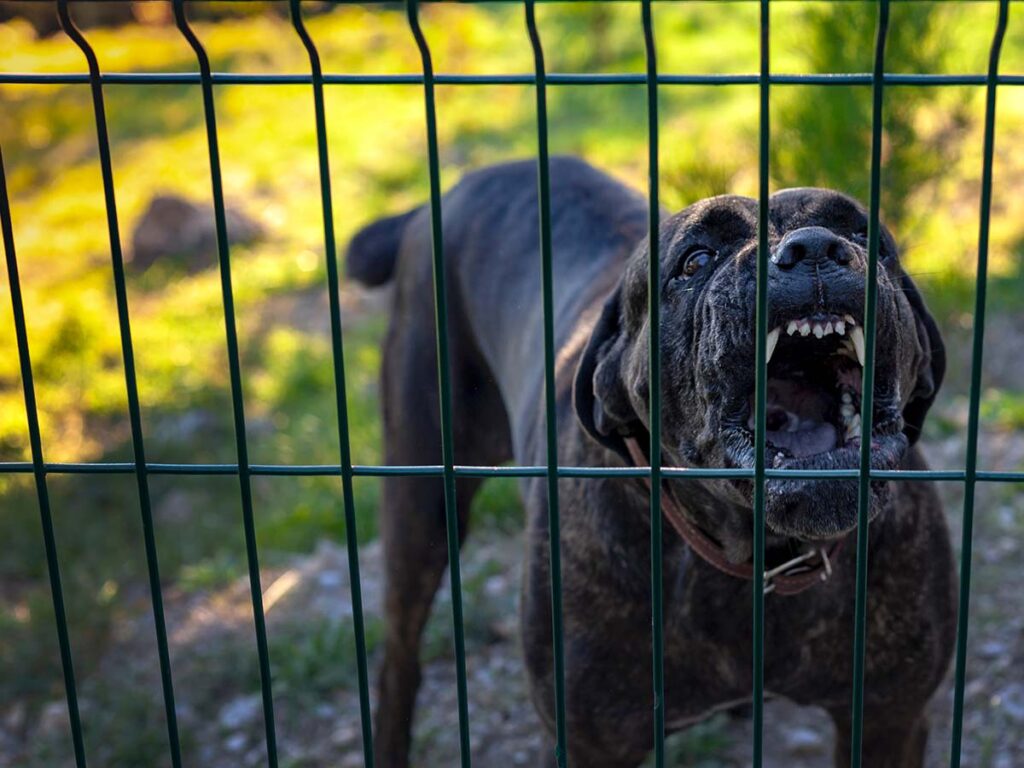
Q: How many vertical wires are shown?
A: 10